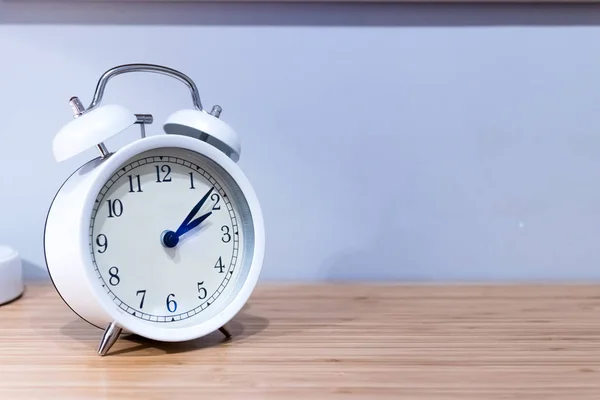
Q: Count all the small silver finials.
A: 2